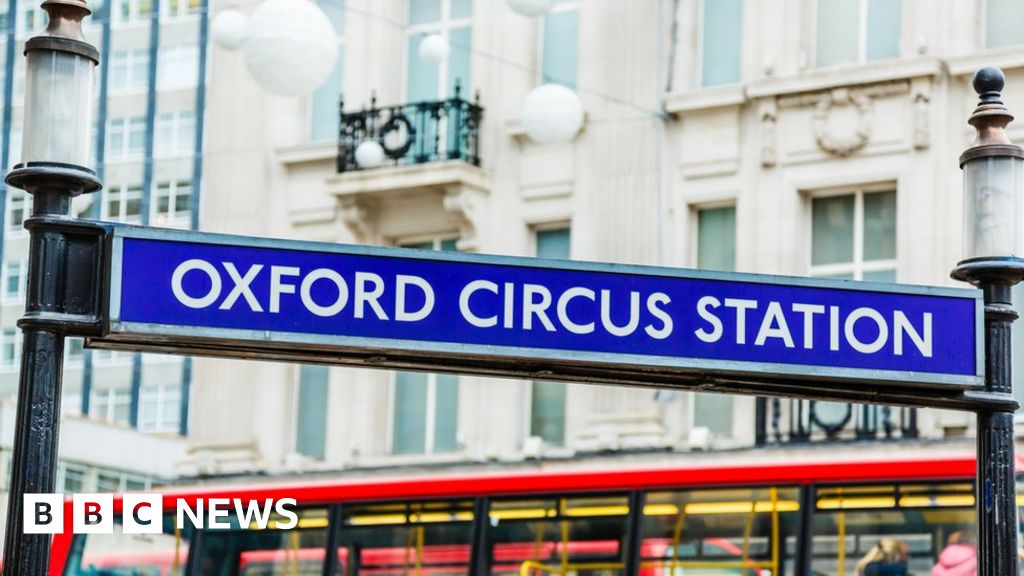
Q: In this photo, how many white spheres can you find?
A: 6